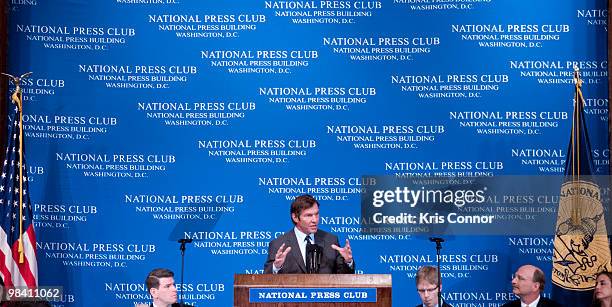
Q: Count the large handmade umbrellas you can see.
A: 0